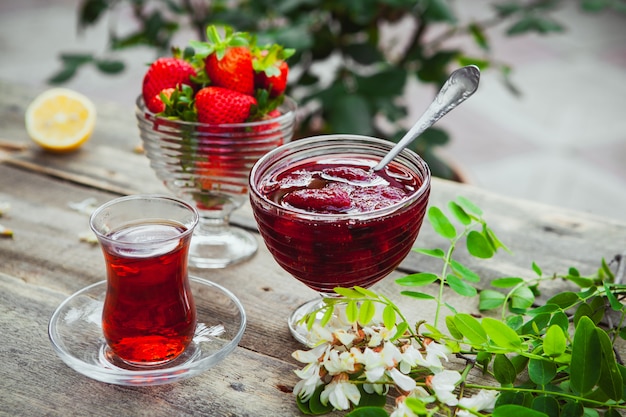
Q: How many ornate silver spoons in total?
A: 1